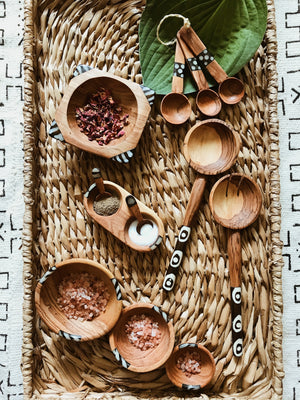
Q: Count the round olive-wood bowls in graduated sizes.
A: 3